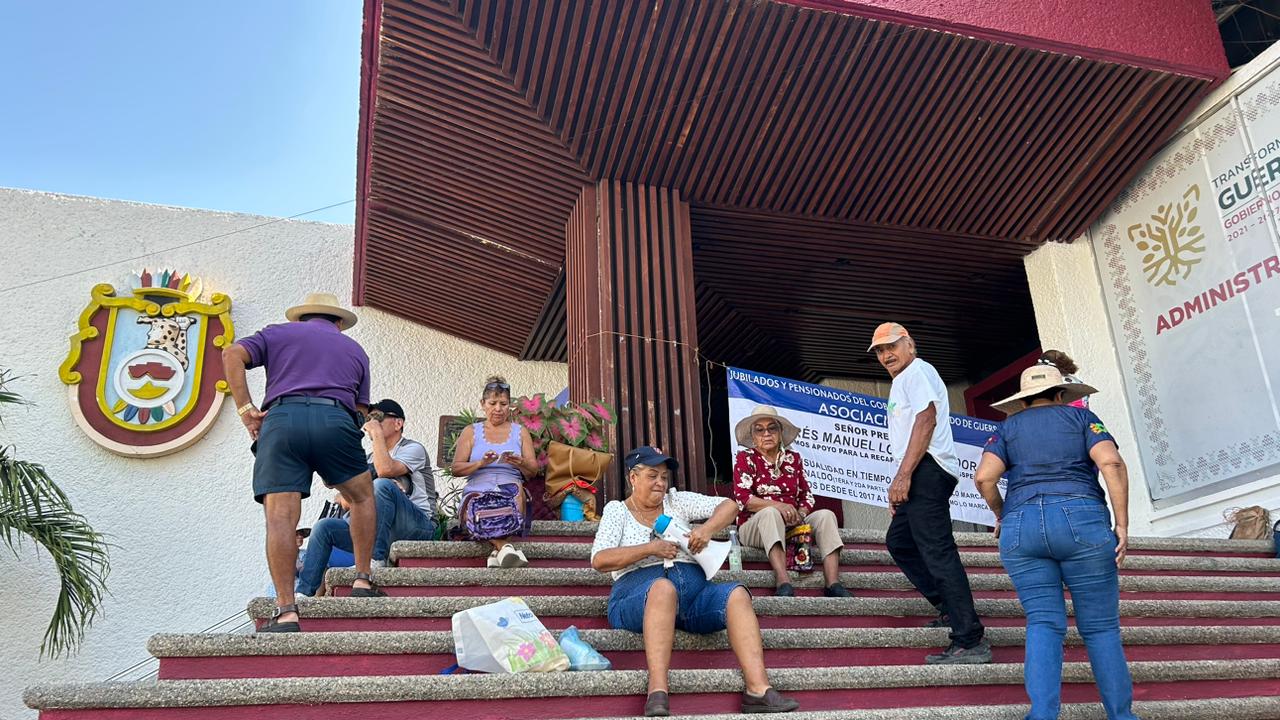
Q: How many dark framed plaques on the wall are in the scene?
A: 1